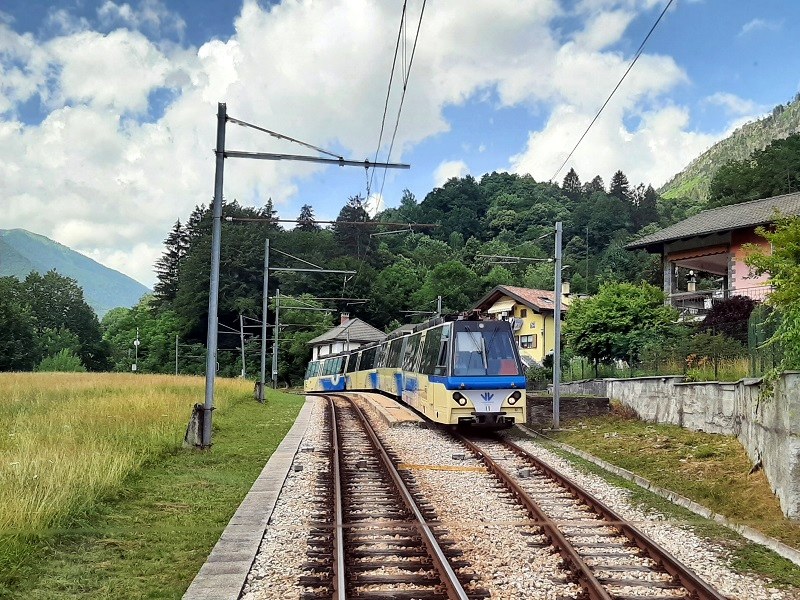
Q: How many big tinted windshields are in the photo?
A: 1